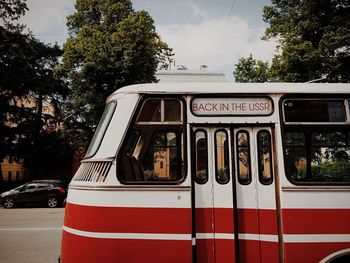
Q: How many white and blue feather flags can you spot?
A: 0